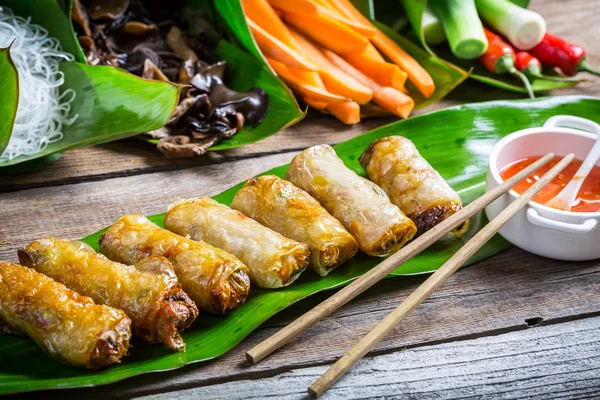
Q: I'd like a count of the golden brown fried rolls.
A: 7